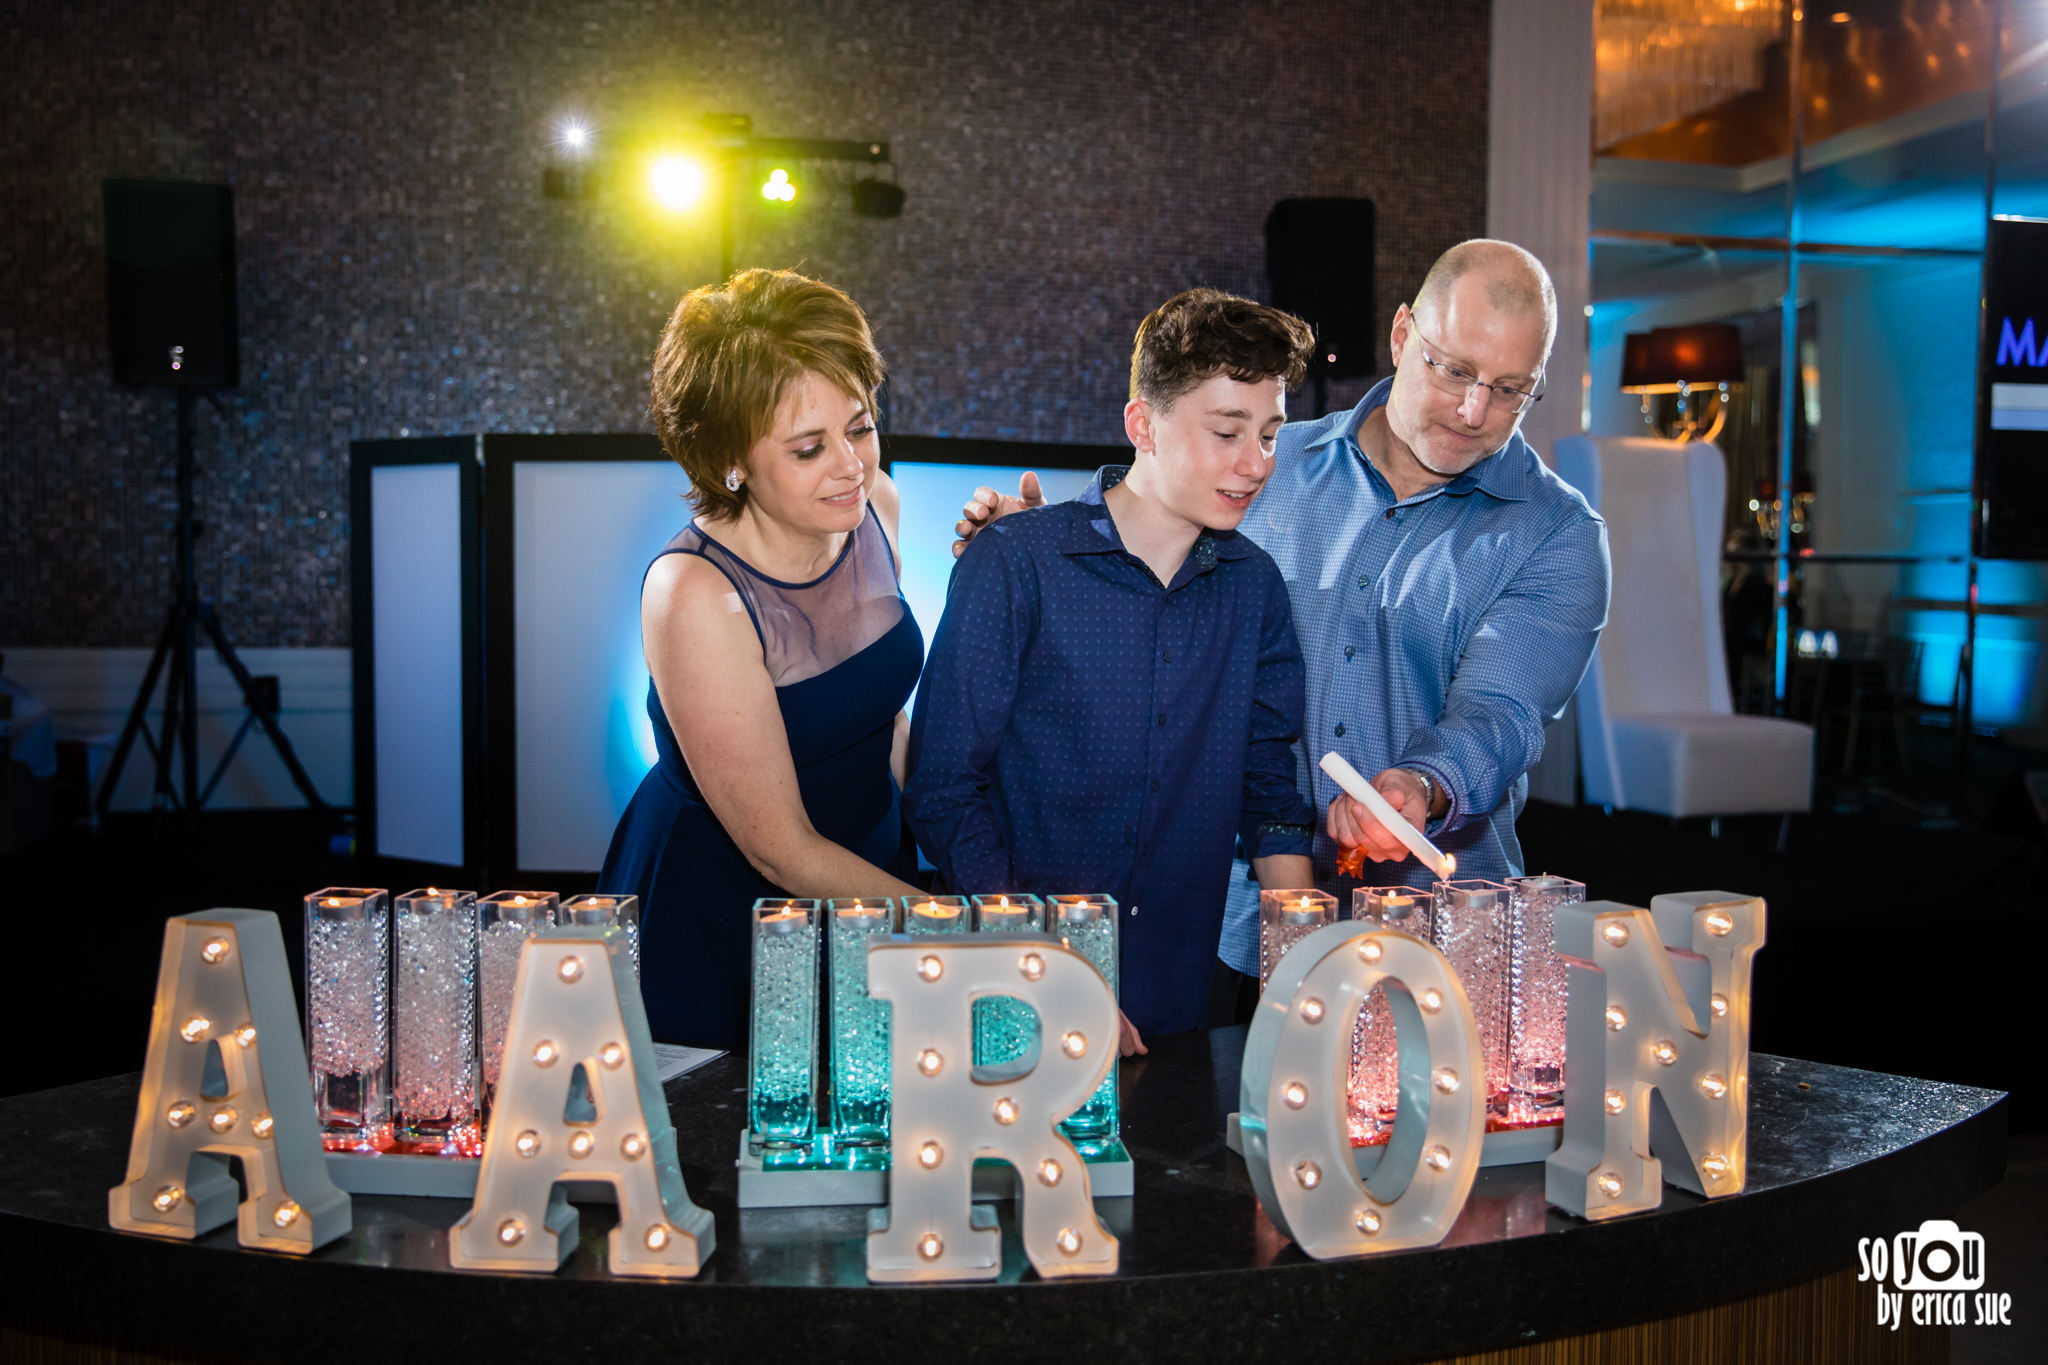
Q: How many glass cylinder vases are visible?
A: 13